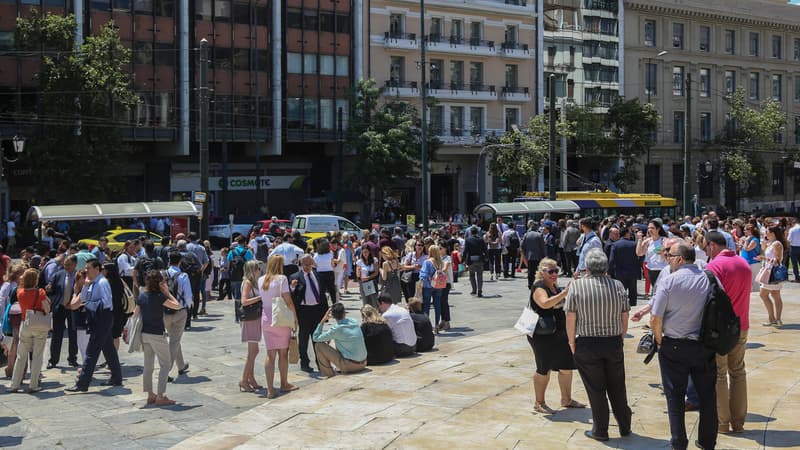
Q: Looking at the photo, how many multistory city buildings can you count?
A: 4